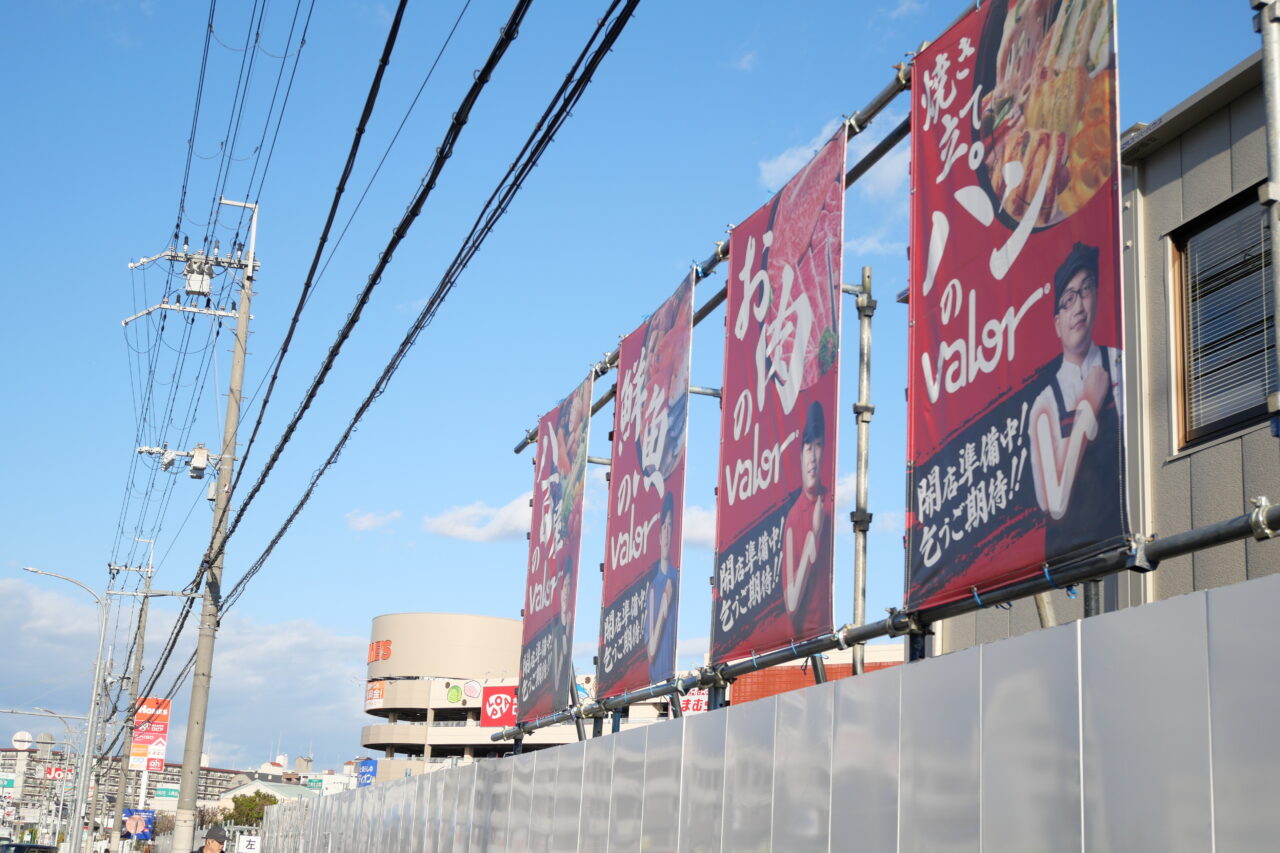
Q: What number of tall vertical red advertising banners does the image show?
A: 4